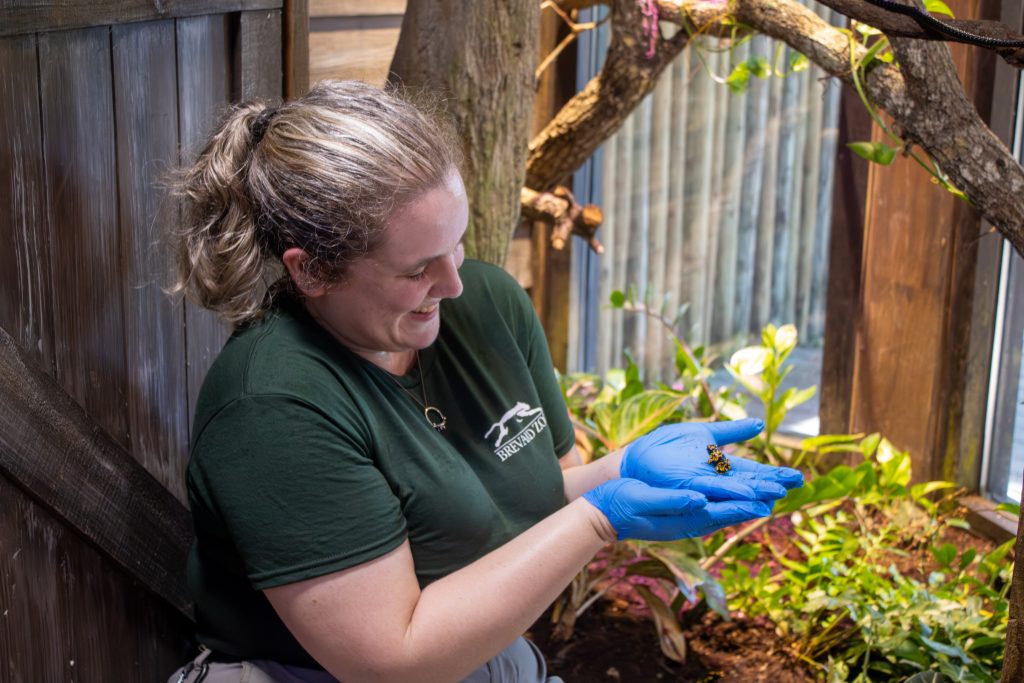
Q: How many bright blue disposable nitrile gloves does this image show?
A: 2